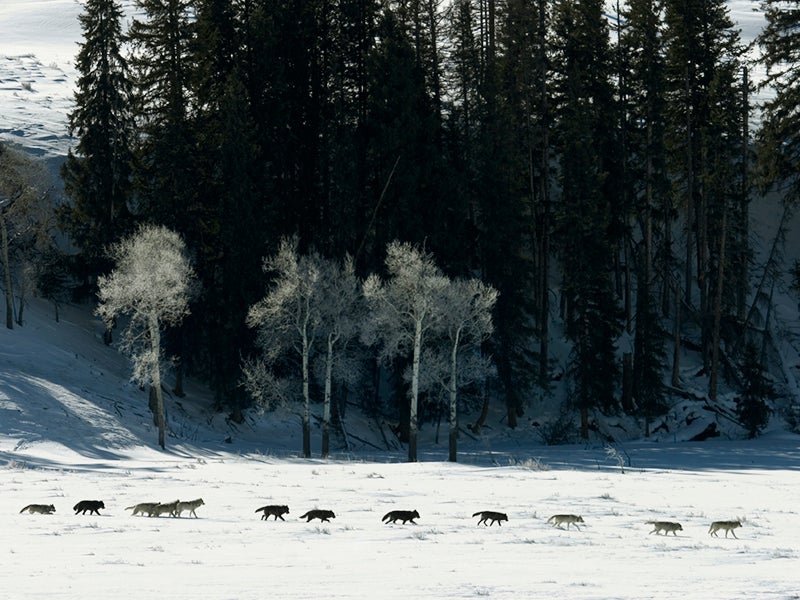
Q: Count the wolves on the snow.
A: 12